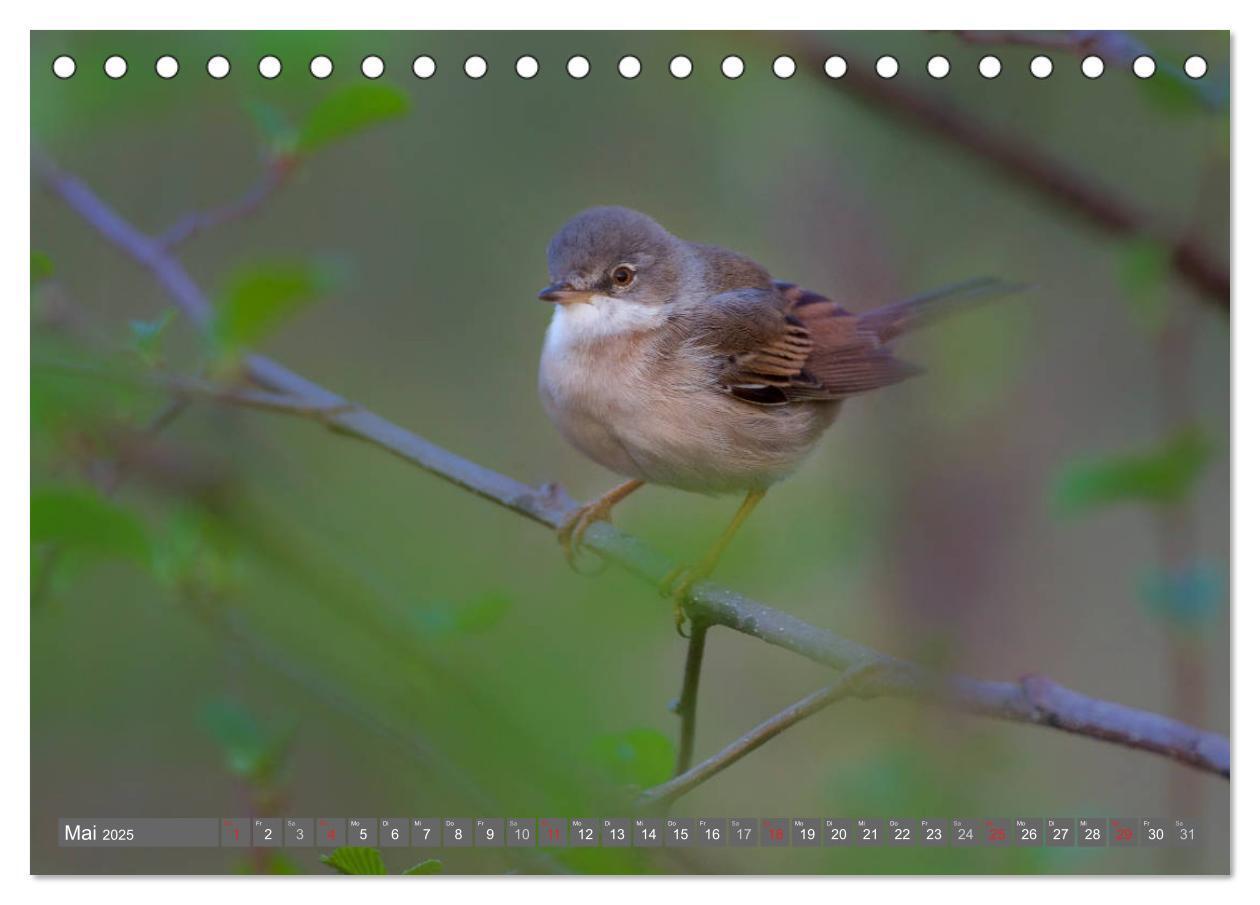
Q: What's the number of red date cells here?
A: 6